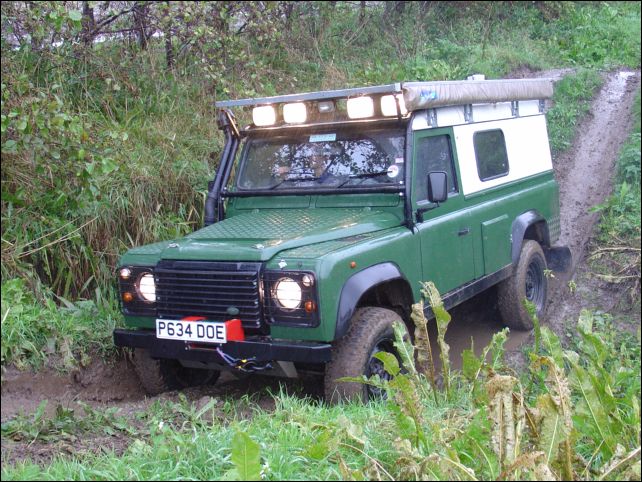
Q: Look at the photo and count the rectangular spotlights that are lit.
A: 4